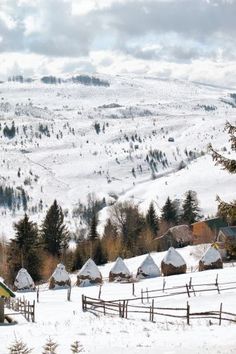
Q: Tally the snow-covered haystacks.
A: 7